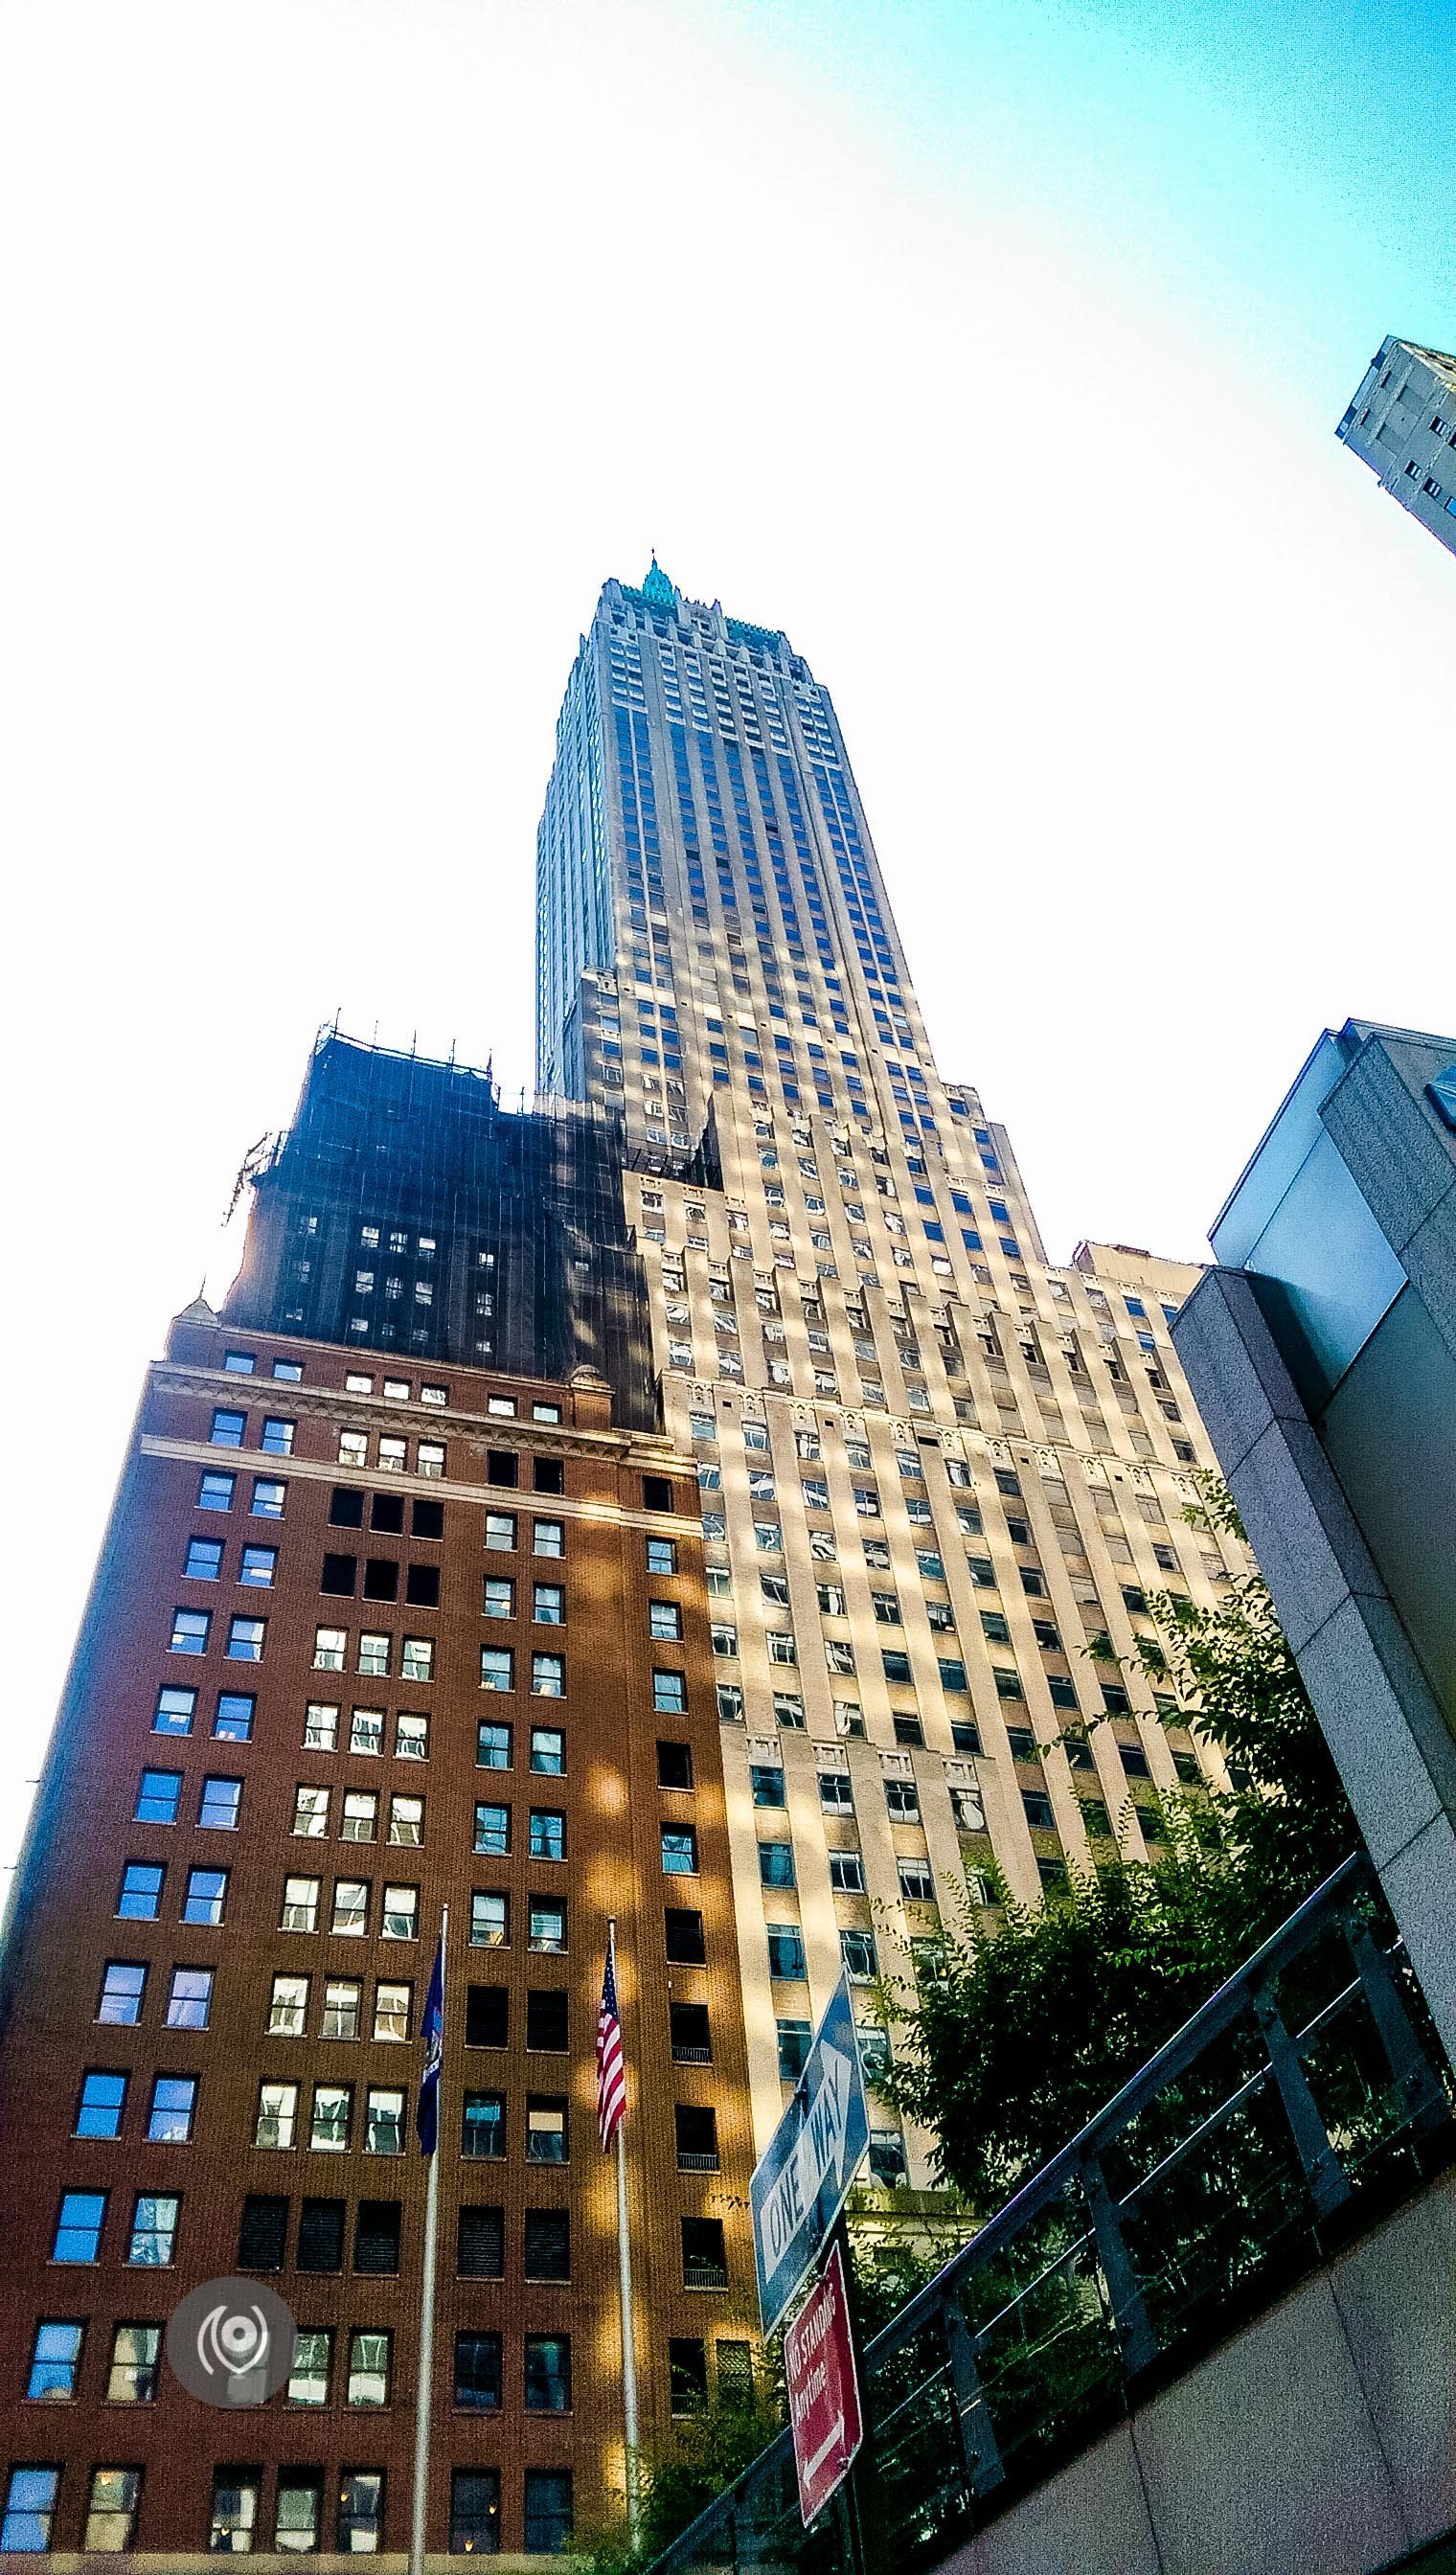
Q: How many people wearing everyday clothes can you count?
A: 0